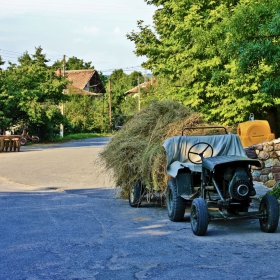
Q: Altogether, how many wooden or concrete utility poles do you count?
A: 3